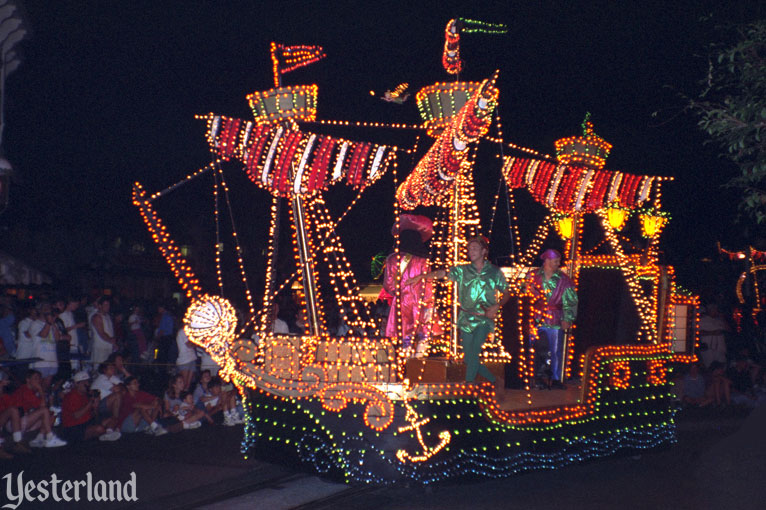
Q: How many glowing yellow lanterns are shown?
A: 3